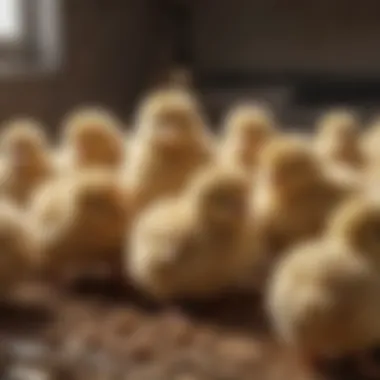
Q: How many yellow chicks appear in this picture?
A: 11